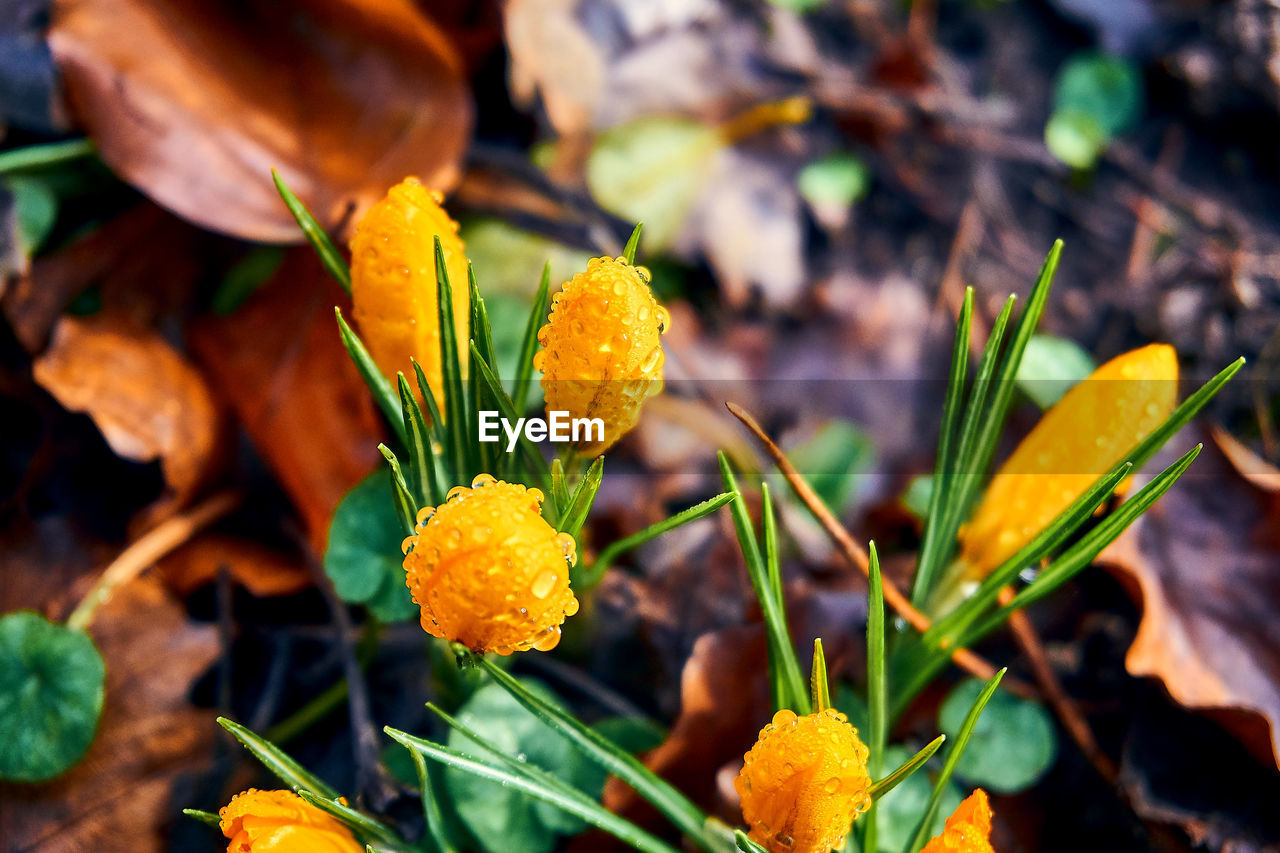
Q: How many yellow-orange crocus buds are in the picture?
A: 7